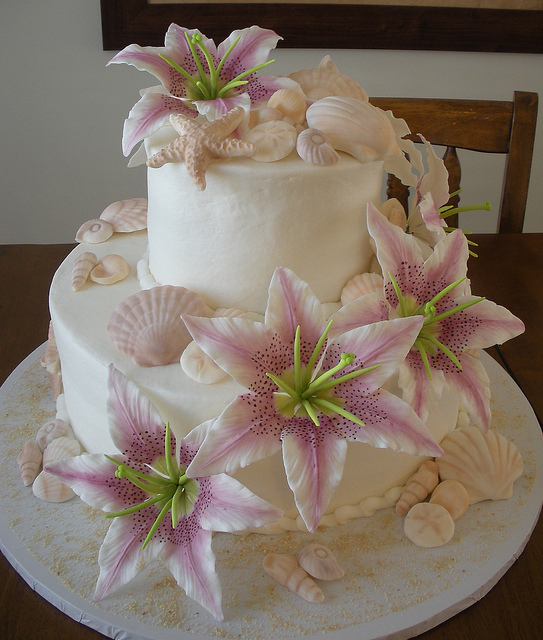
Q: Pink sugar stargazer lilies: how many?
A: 5